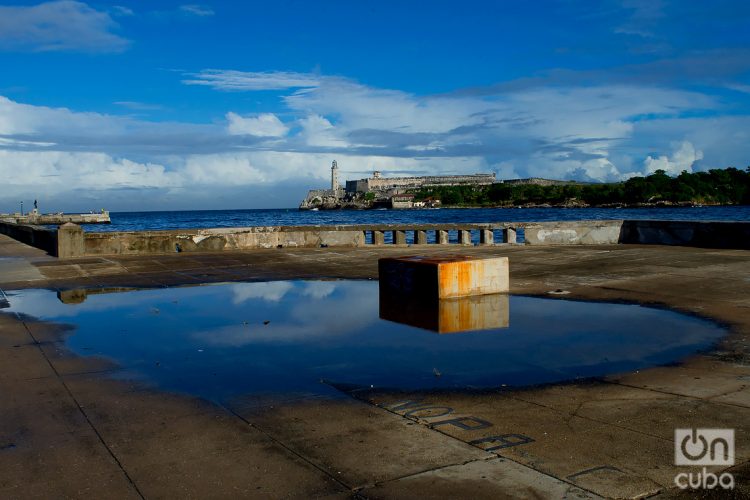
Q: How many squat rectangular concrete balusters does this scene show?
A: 7